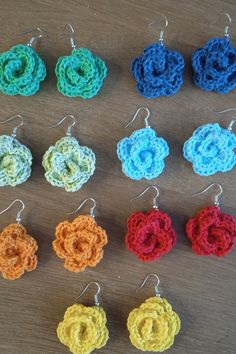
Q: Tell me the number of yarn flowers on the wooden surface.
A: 14